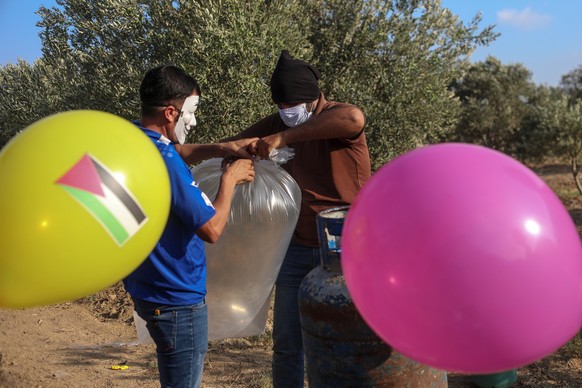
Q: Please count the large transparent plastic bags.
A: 1